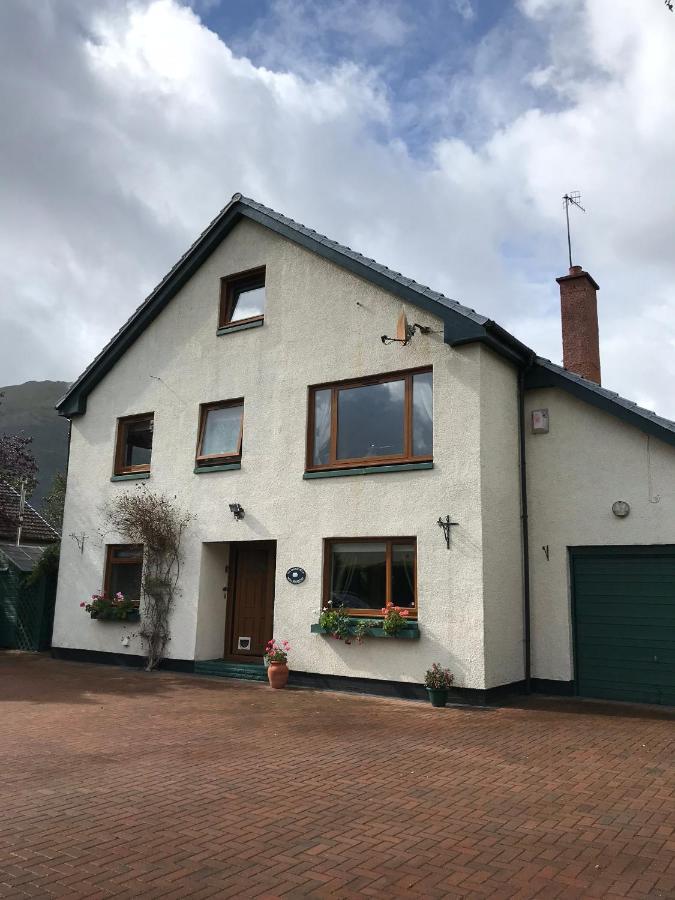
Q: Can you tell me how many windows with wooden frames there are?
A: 6